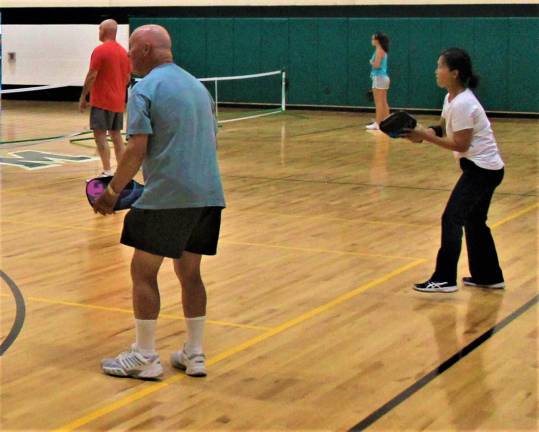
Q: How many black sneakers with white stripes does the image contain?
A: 2